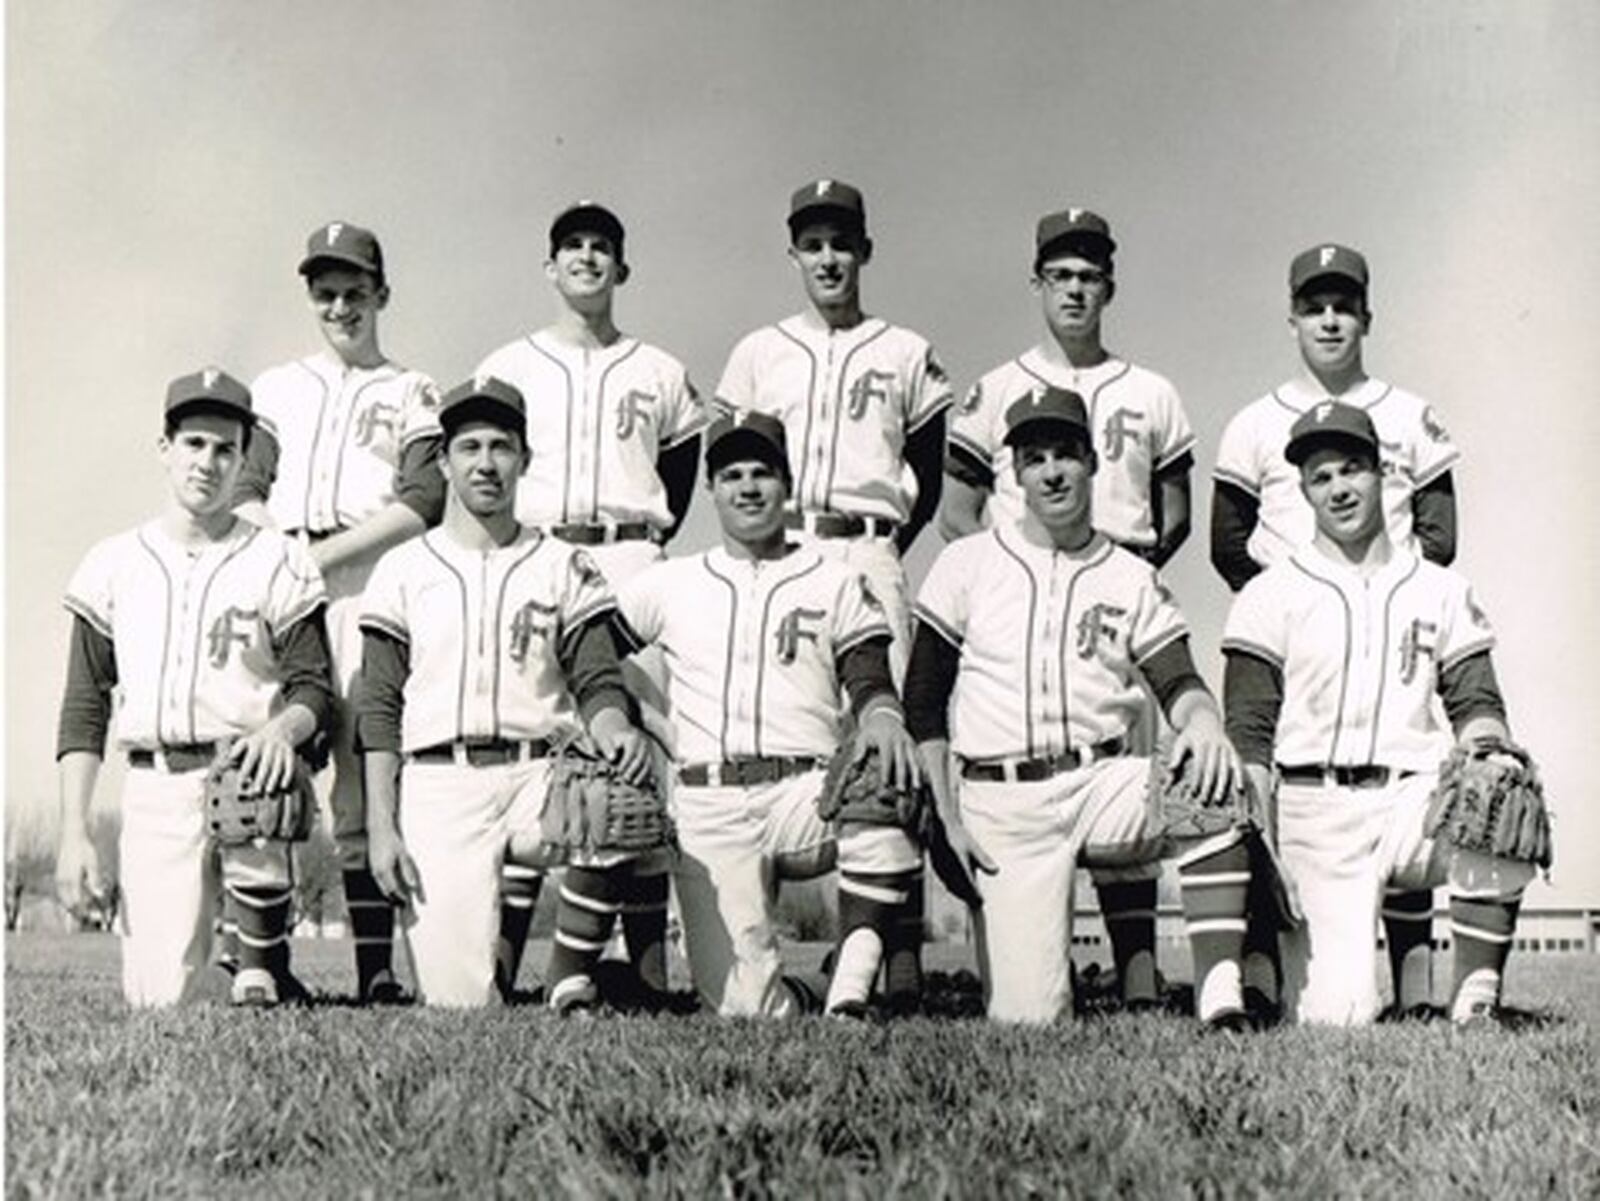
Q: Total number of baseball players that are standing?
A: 5